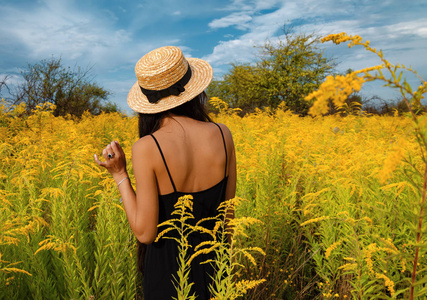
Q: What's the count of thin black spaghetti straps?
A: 2